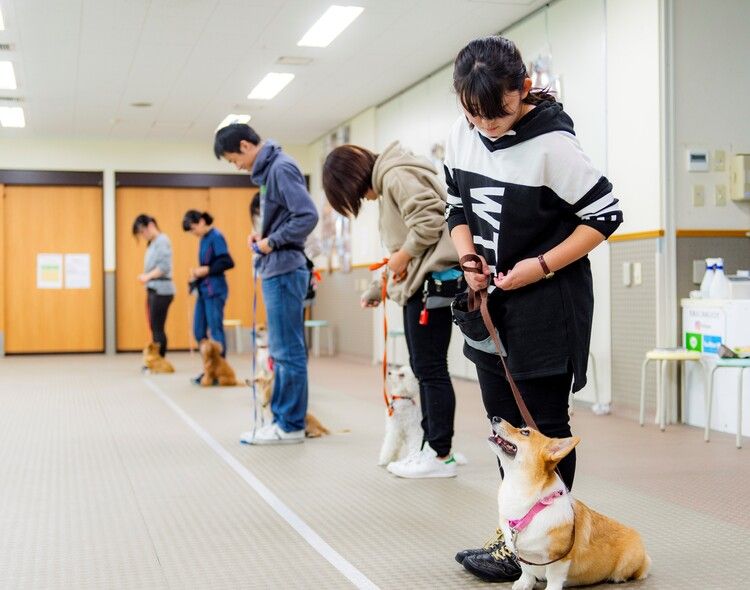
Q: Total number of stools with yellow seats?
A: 2